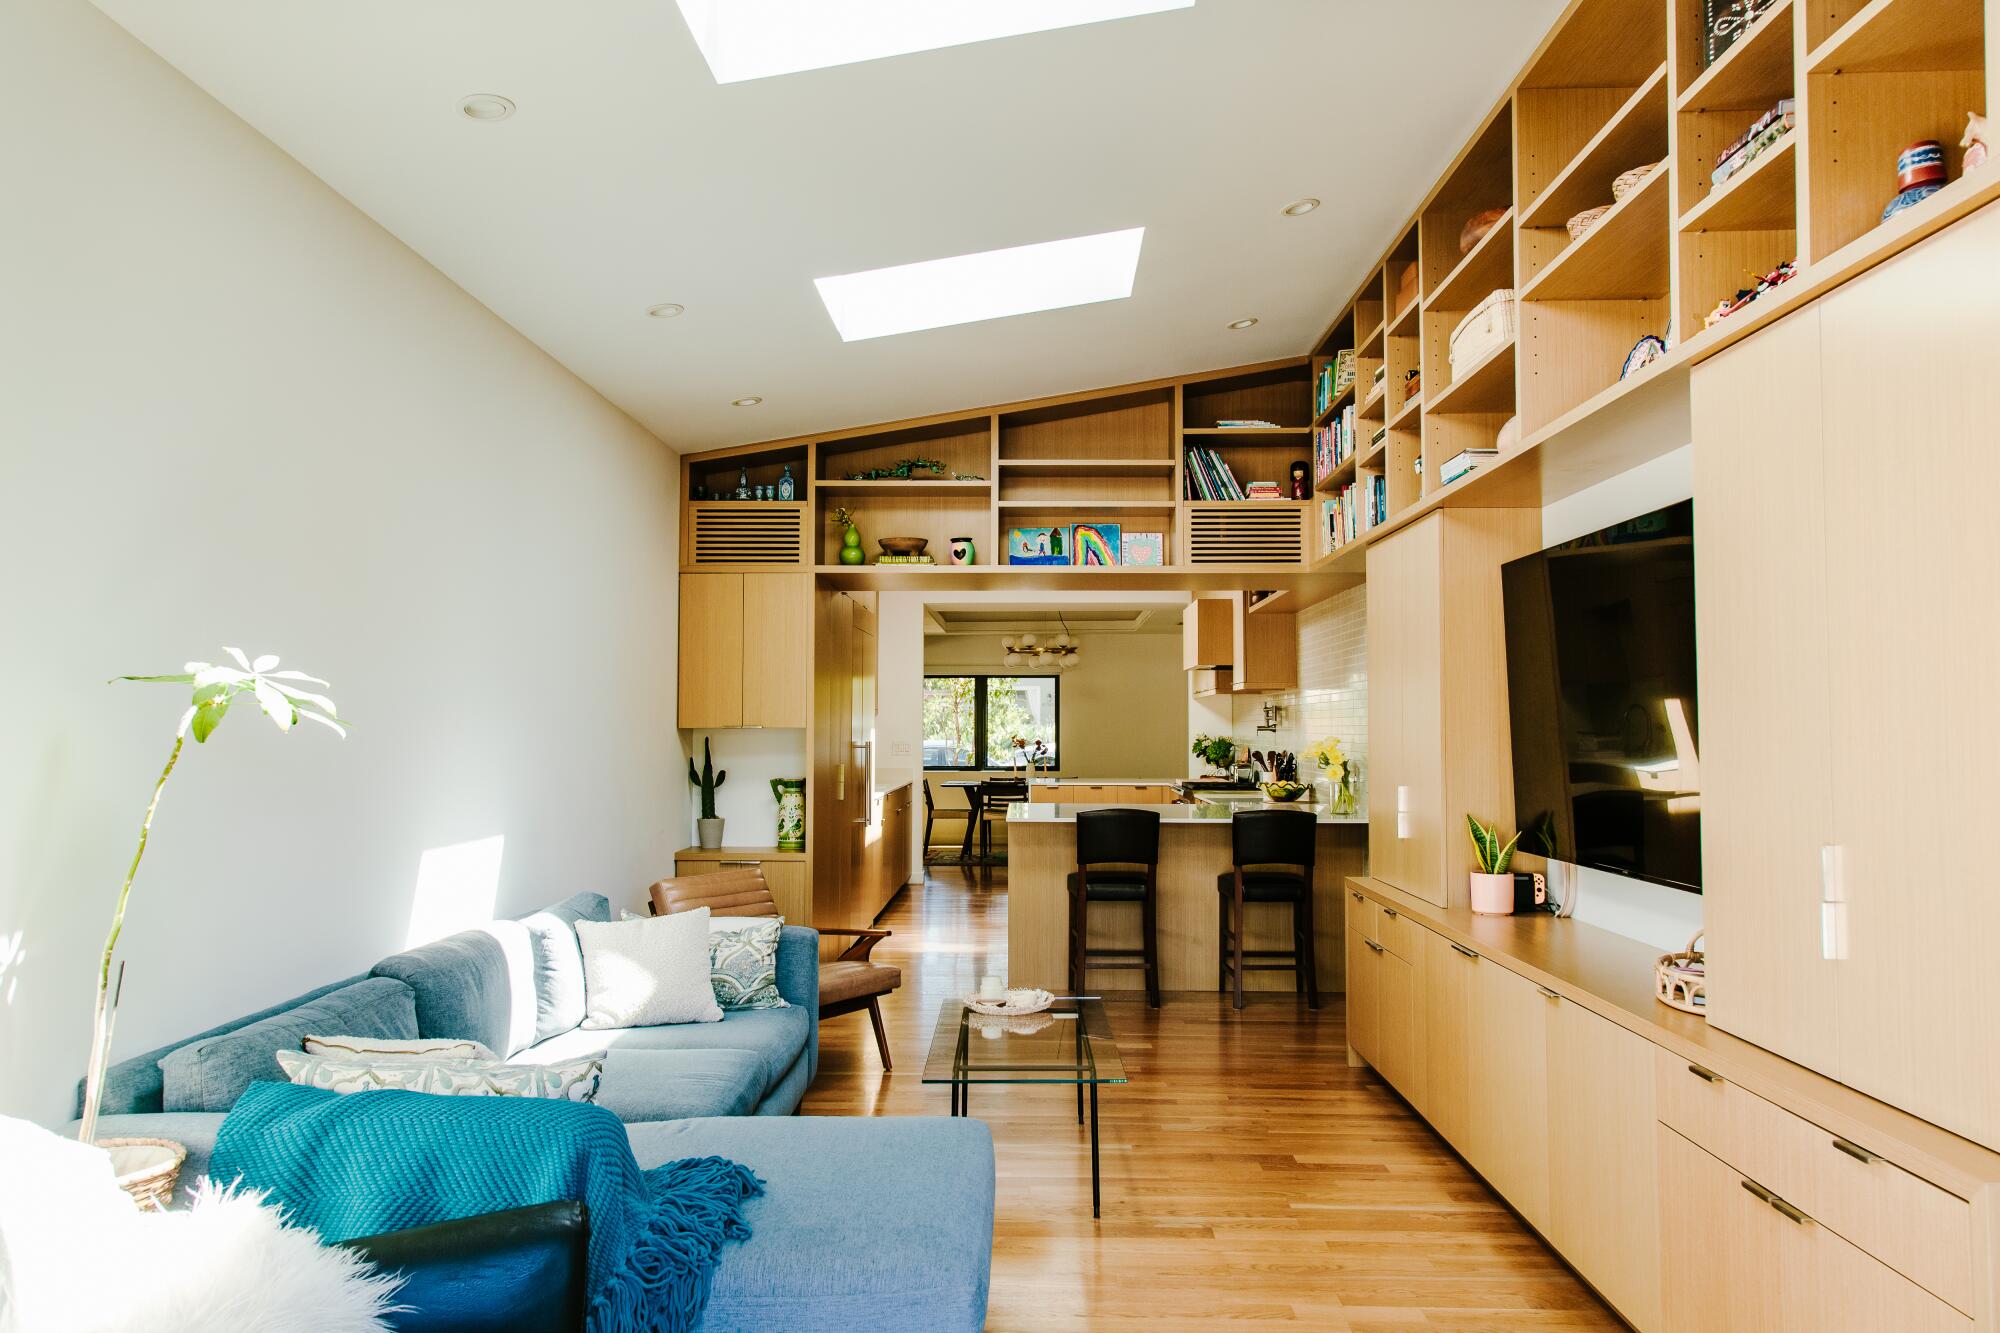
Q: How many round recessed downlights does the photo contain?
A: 5